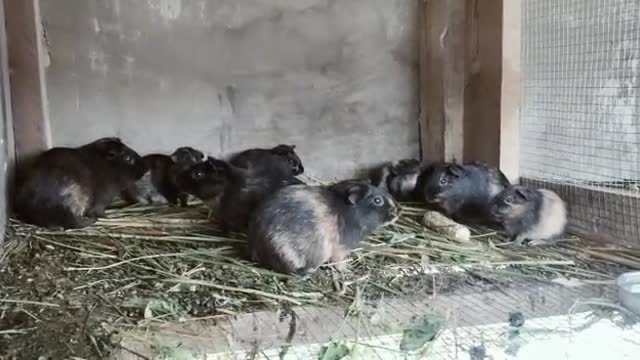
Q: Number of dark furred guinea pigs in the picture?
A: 8